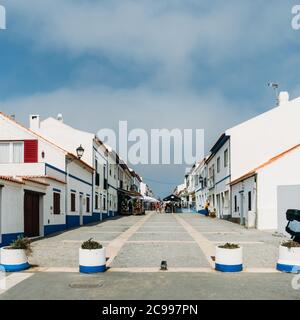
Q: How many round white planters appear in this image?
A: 4